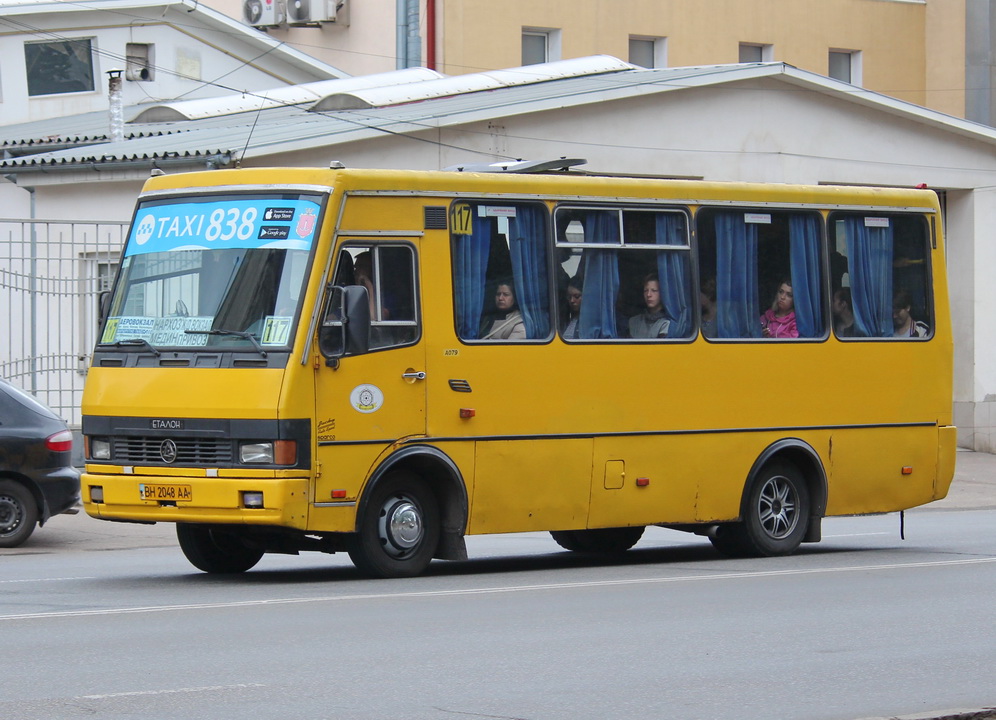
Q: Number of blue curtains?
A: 7